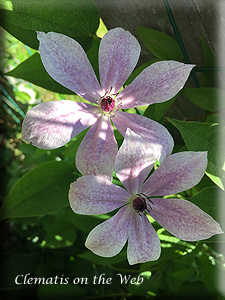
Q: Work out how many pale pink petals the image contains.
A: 12